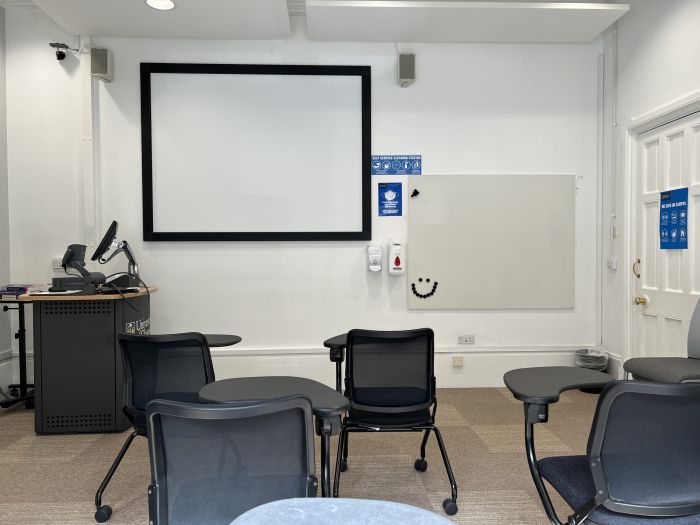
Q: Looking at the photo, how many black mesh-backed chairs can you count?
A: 4